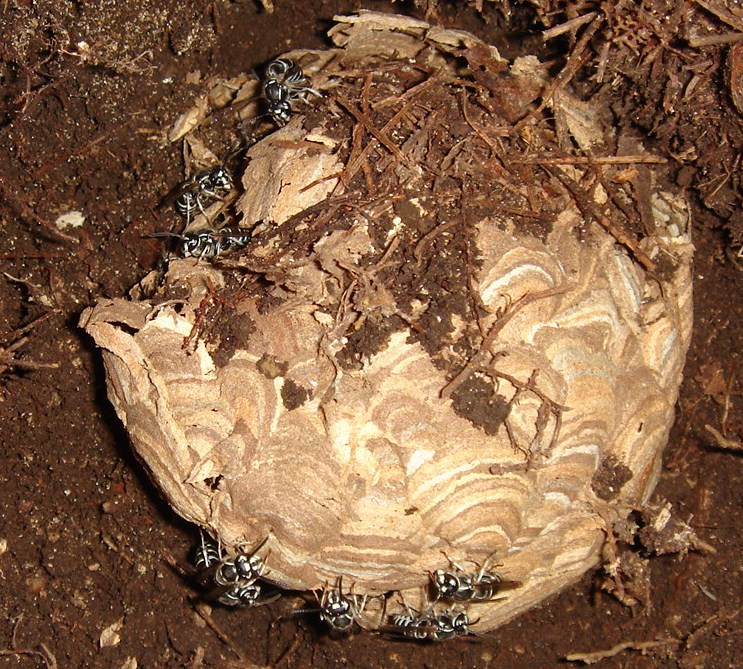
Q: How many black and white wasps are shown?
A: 8